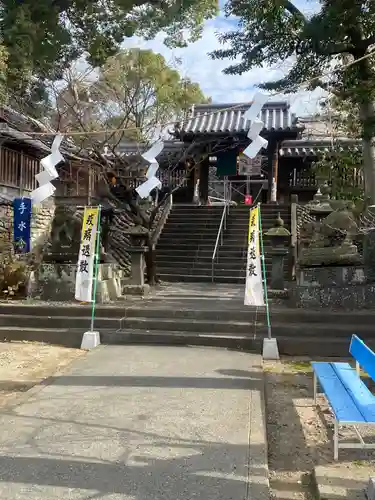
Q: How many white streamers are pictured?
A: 3